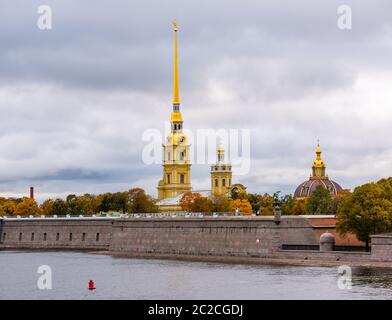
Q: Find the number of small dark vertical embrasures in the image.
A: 8